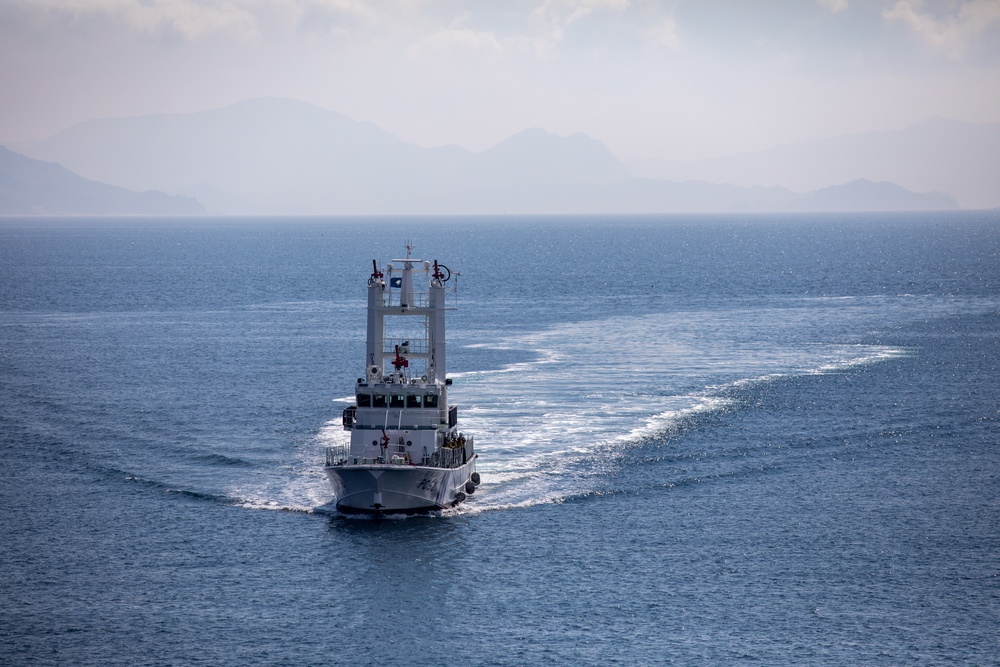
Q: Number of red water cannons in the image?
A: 4